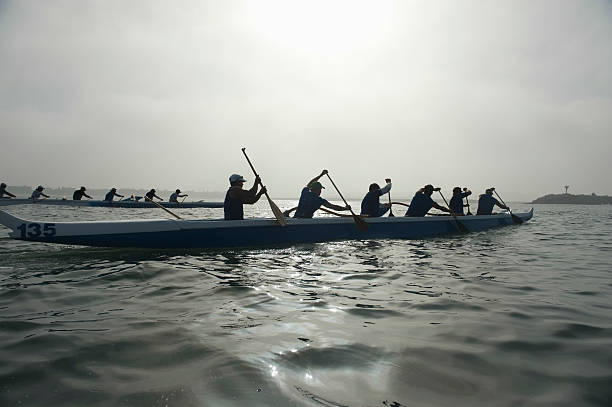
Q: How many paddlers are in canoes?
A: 12